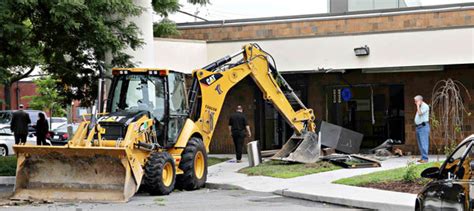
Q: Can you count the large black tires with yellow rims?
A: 2